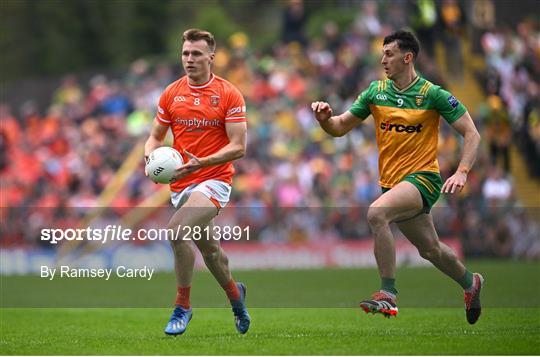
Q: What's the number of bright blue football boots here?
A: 2